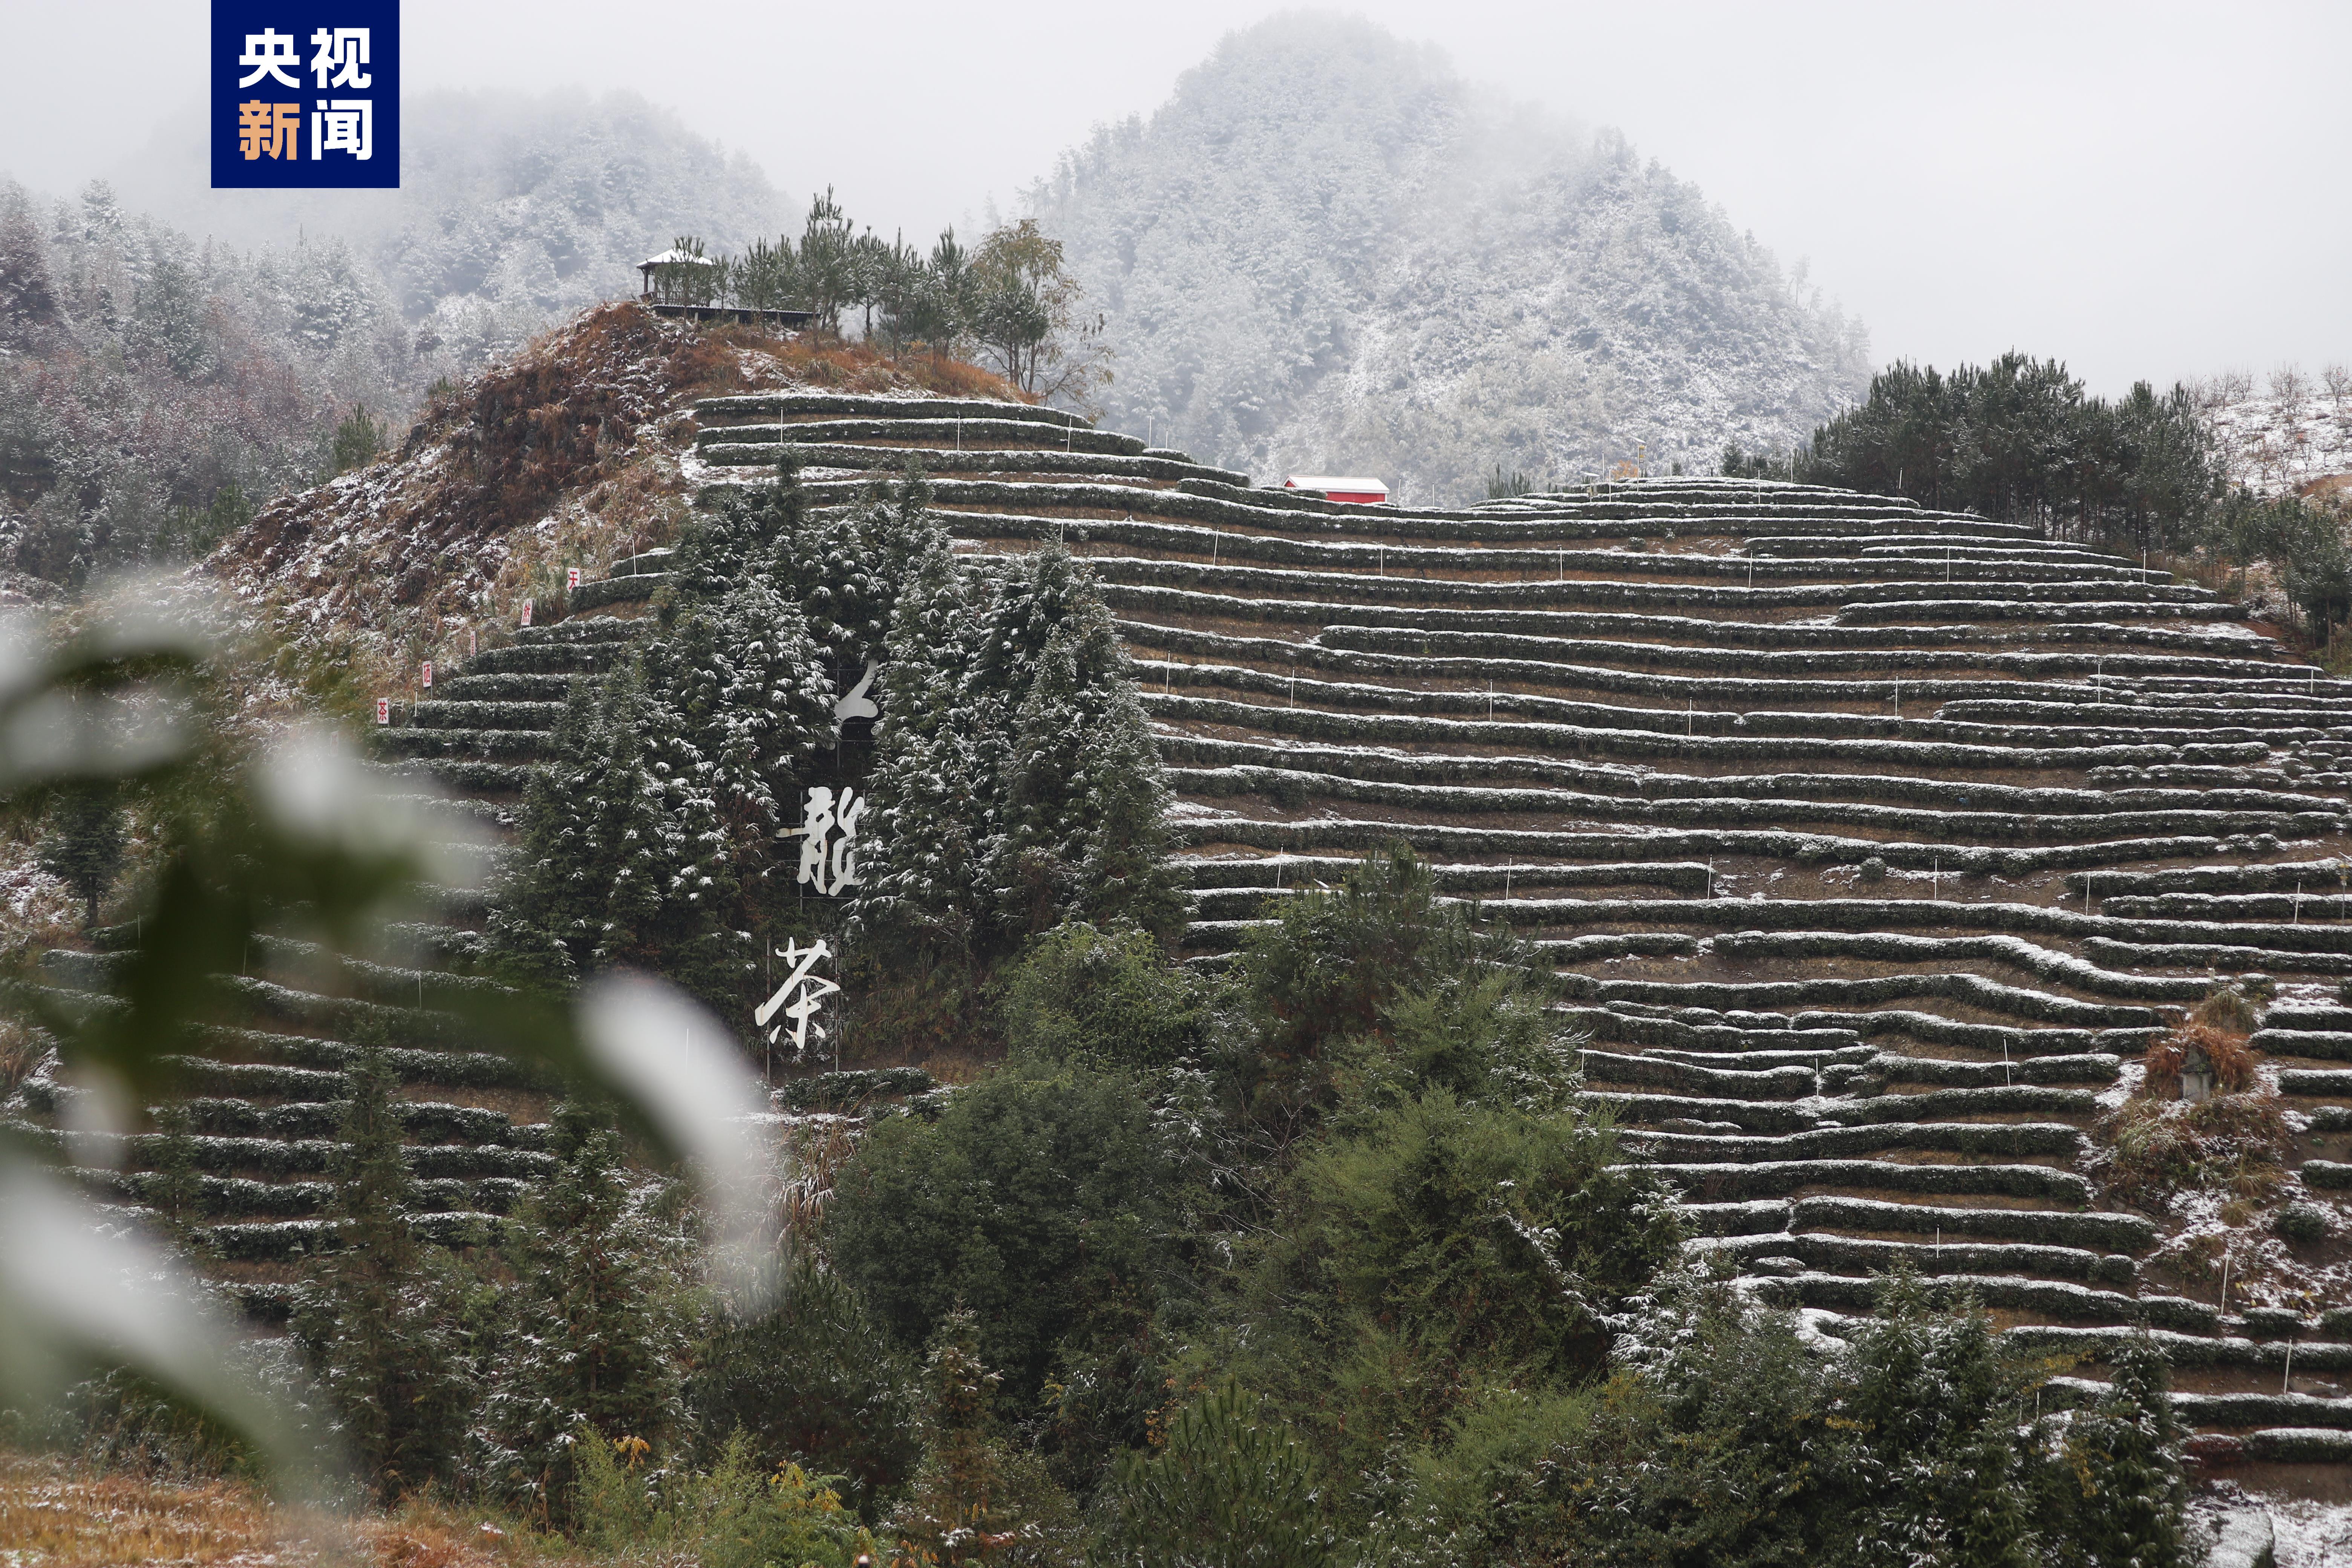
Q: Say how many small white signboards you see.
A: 5